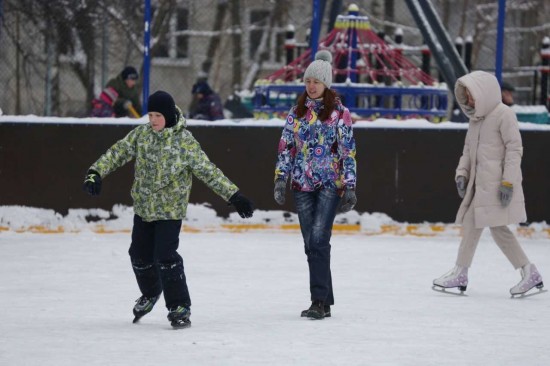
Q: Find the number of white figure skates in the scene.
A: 2